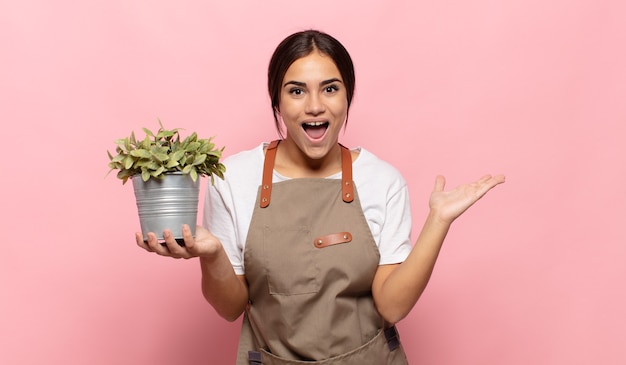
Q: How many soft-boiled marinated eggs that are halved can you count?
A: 0